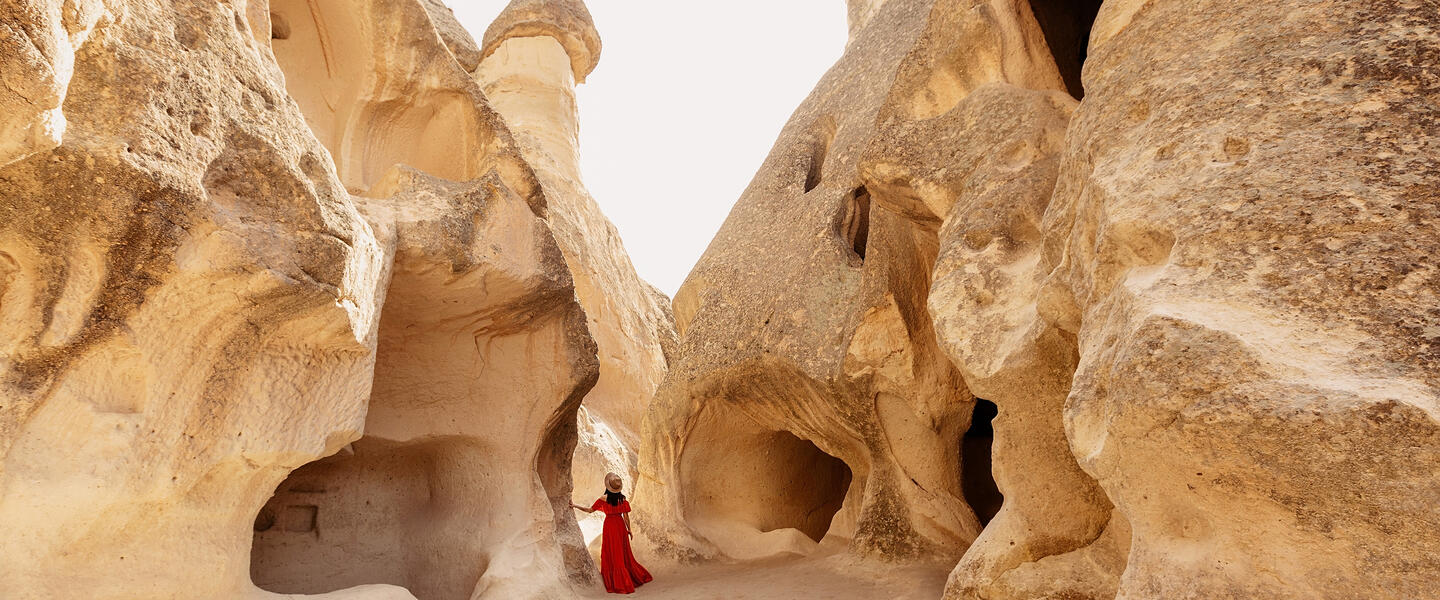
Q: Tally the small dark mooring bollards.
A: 0